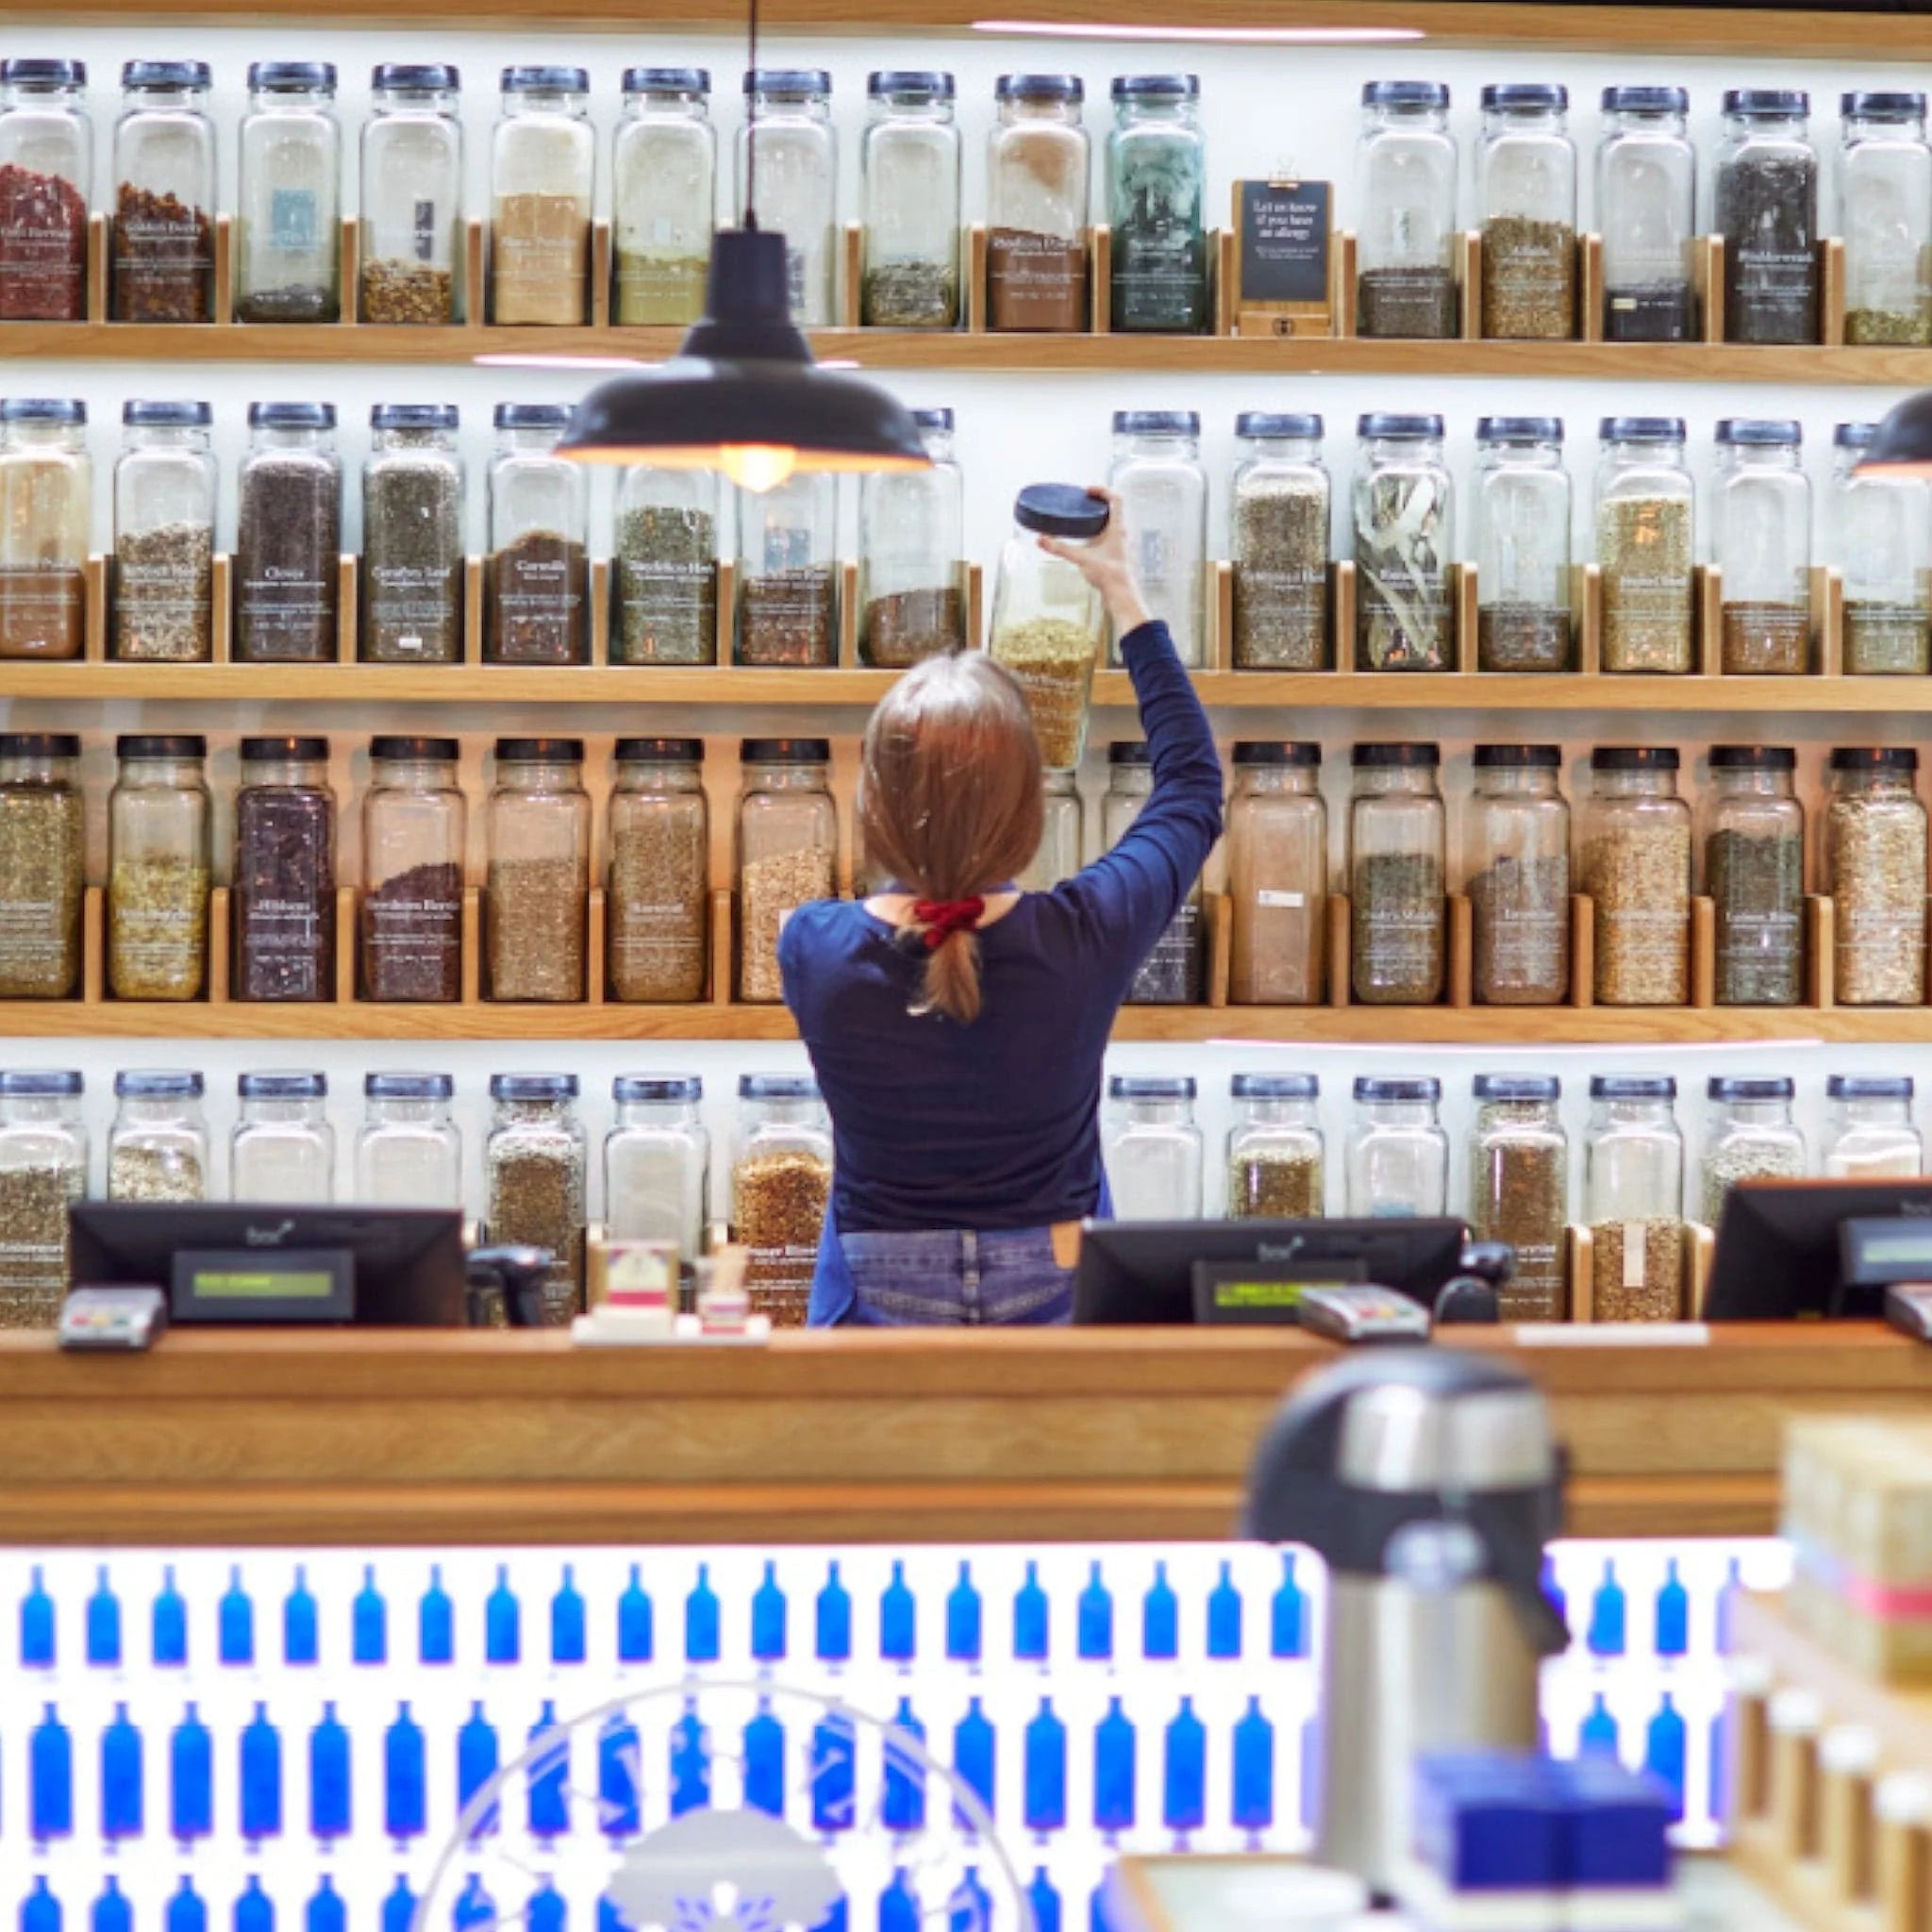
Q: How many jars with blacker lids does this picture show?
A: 14